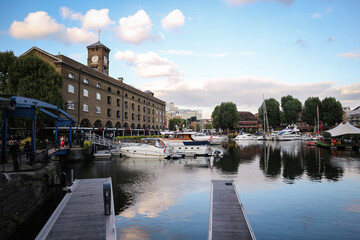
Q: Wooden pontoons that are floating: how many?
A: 2